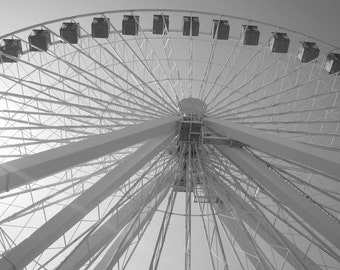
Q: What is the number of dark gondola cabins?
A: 12